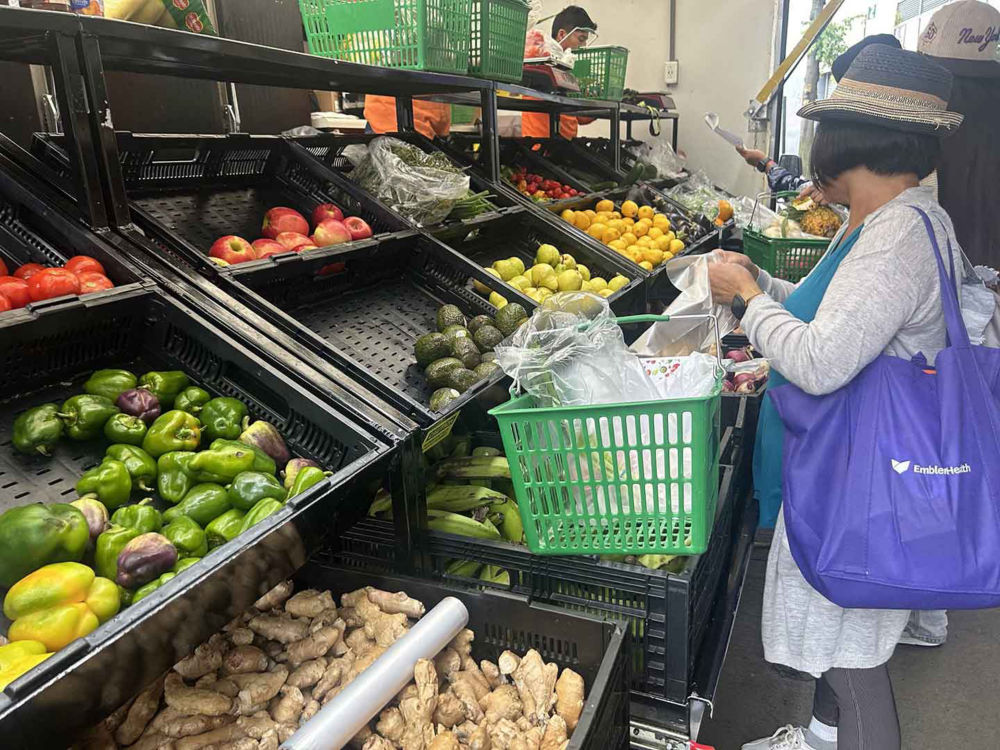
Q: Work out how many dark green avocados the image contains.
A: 12